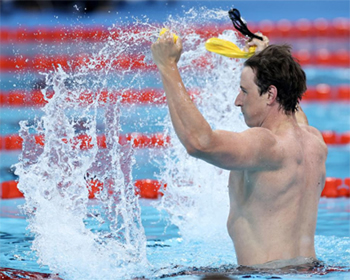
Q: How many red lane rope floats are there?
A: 5